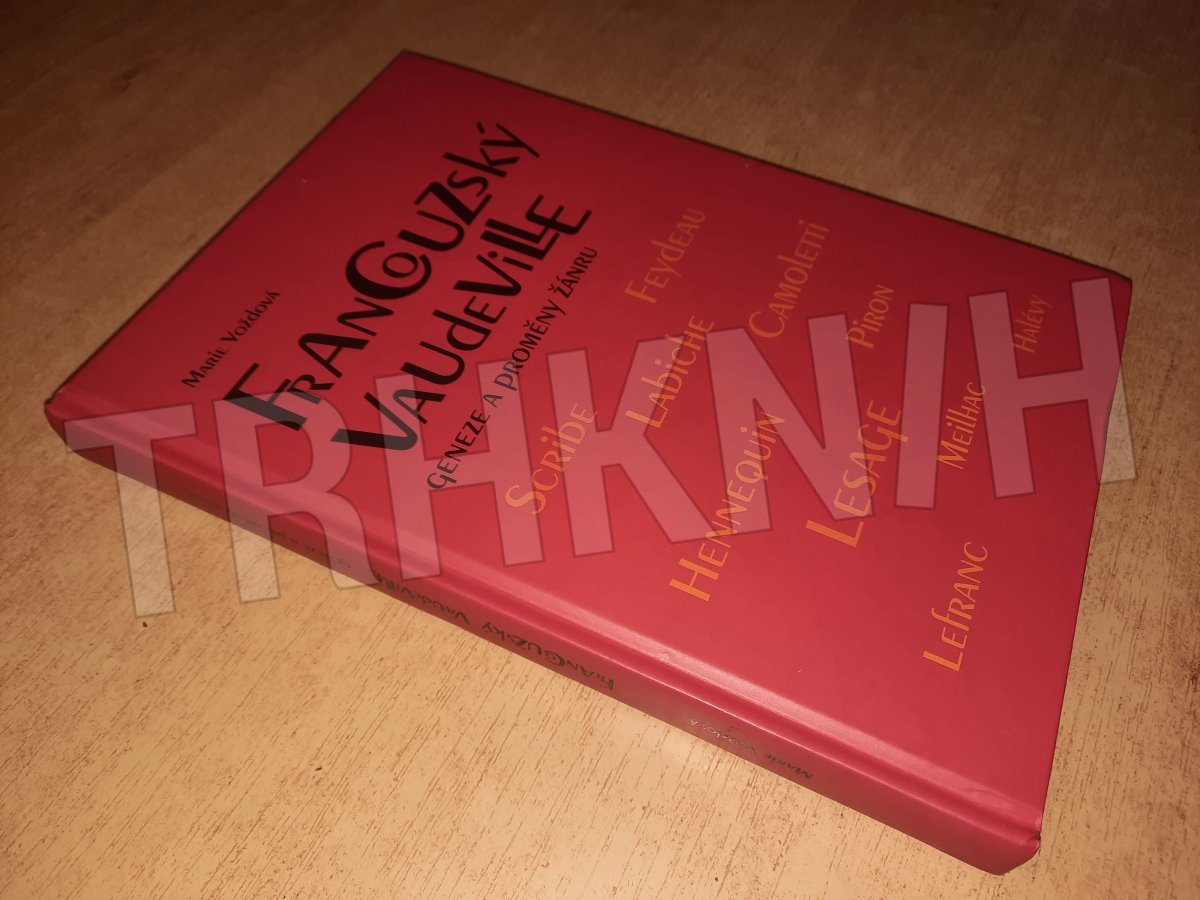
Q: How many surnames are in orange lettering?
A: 10